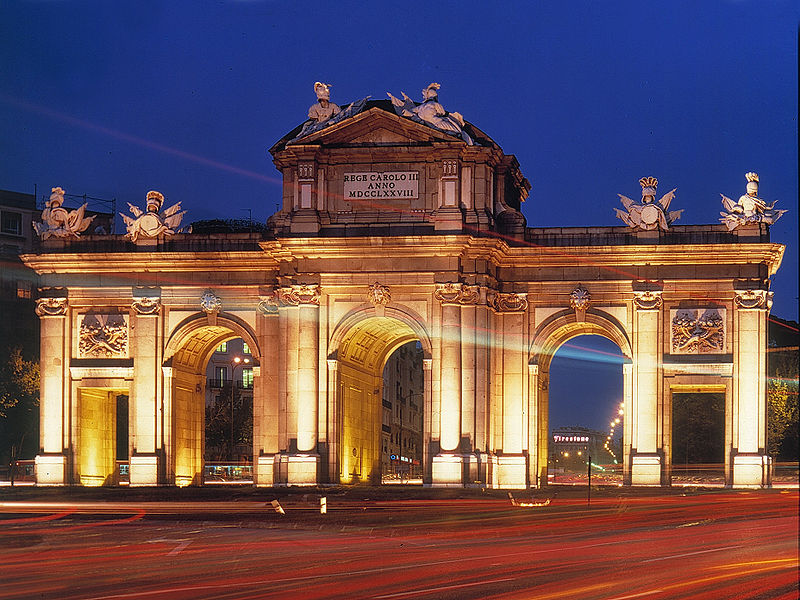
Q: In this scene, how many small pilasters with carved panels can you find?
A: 2